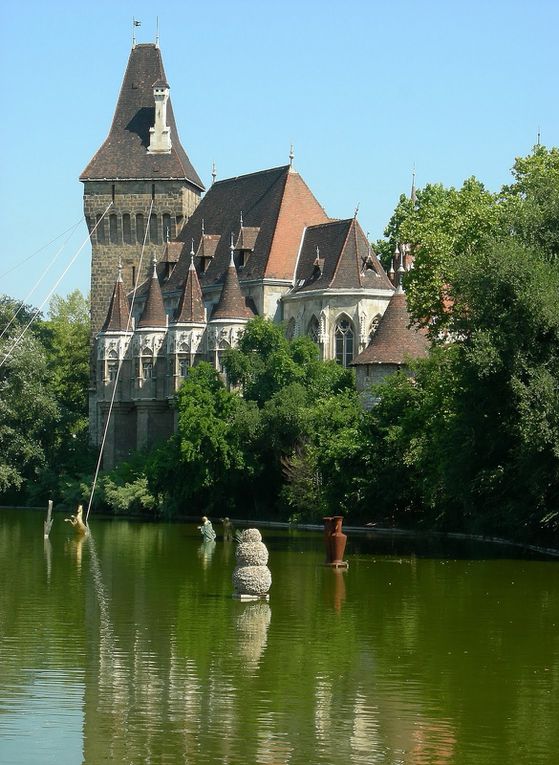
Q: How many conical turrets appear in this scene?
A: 5